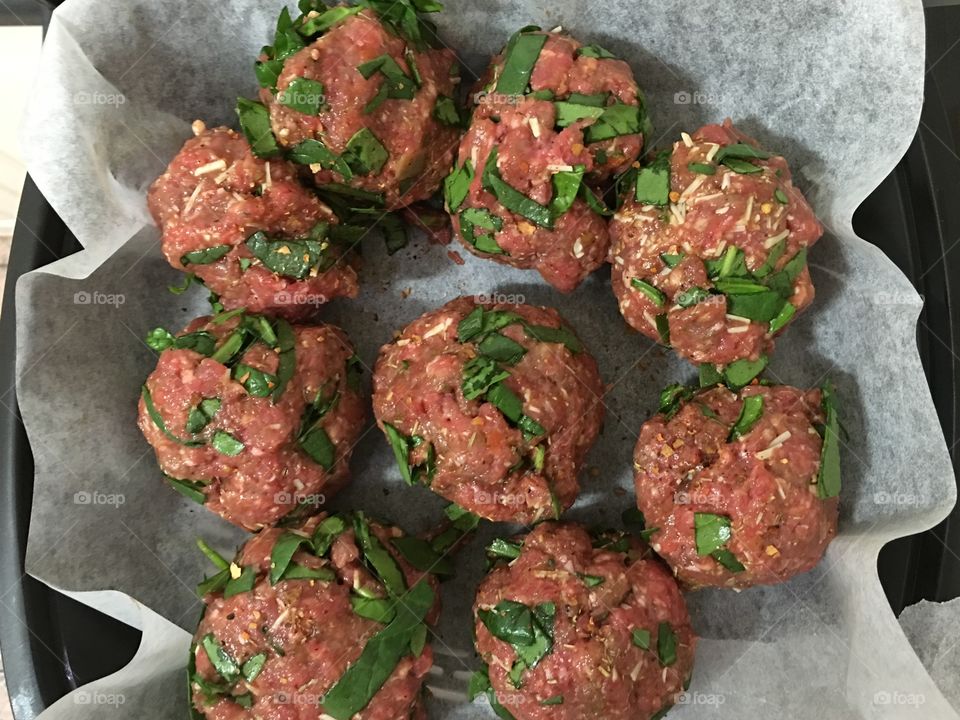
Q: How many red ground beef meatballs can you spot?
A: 9